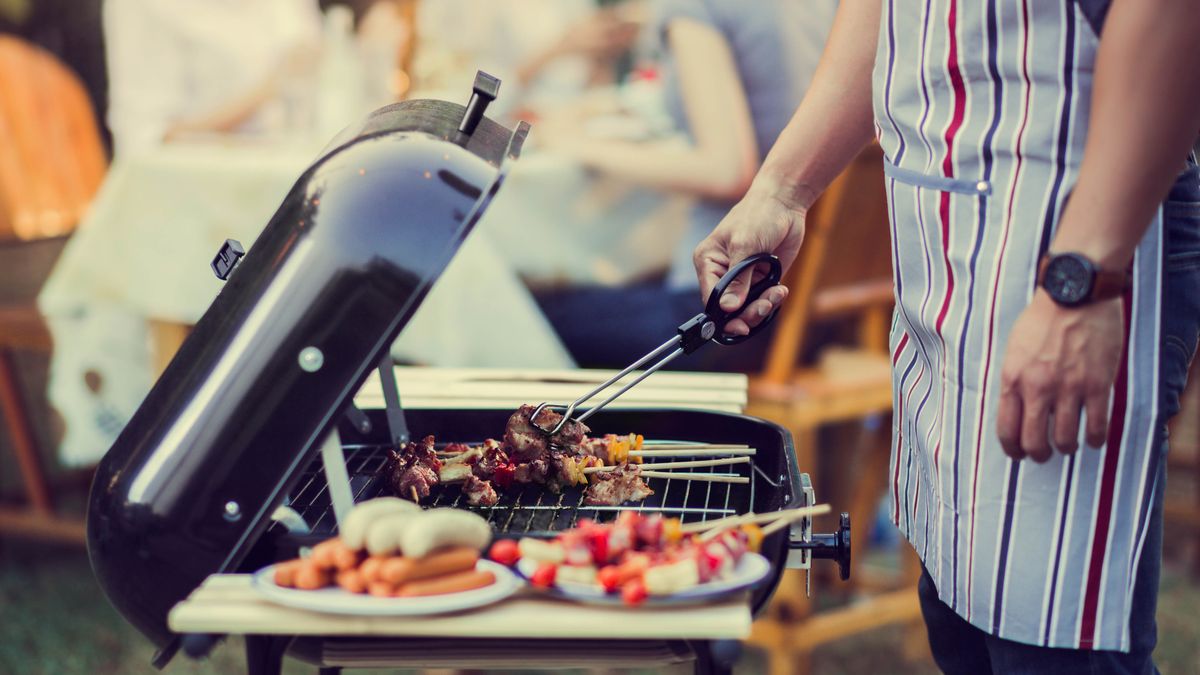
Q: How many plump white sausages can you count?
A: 3